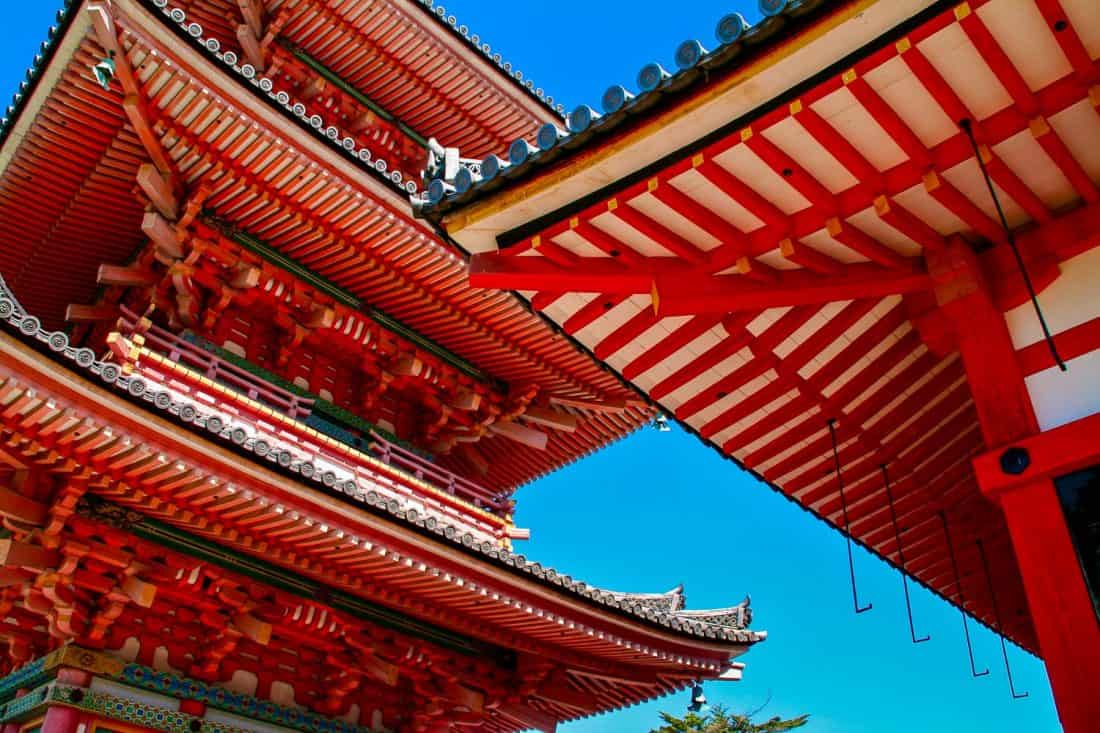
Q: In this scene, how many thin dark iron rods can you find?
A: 5